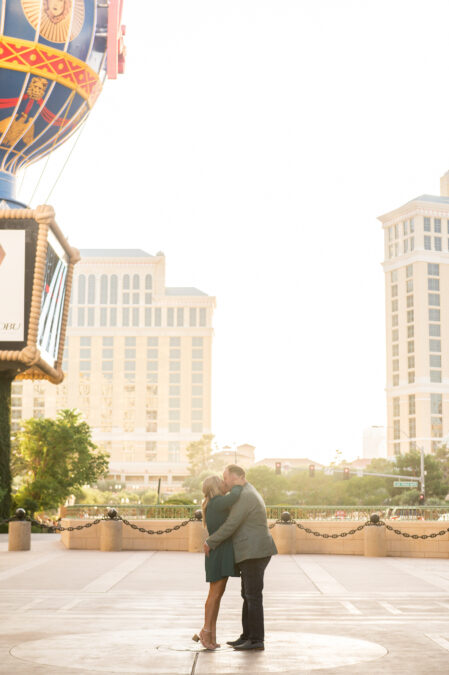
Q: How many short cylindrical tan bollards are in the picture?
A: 5